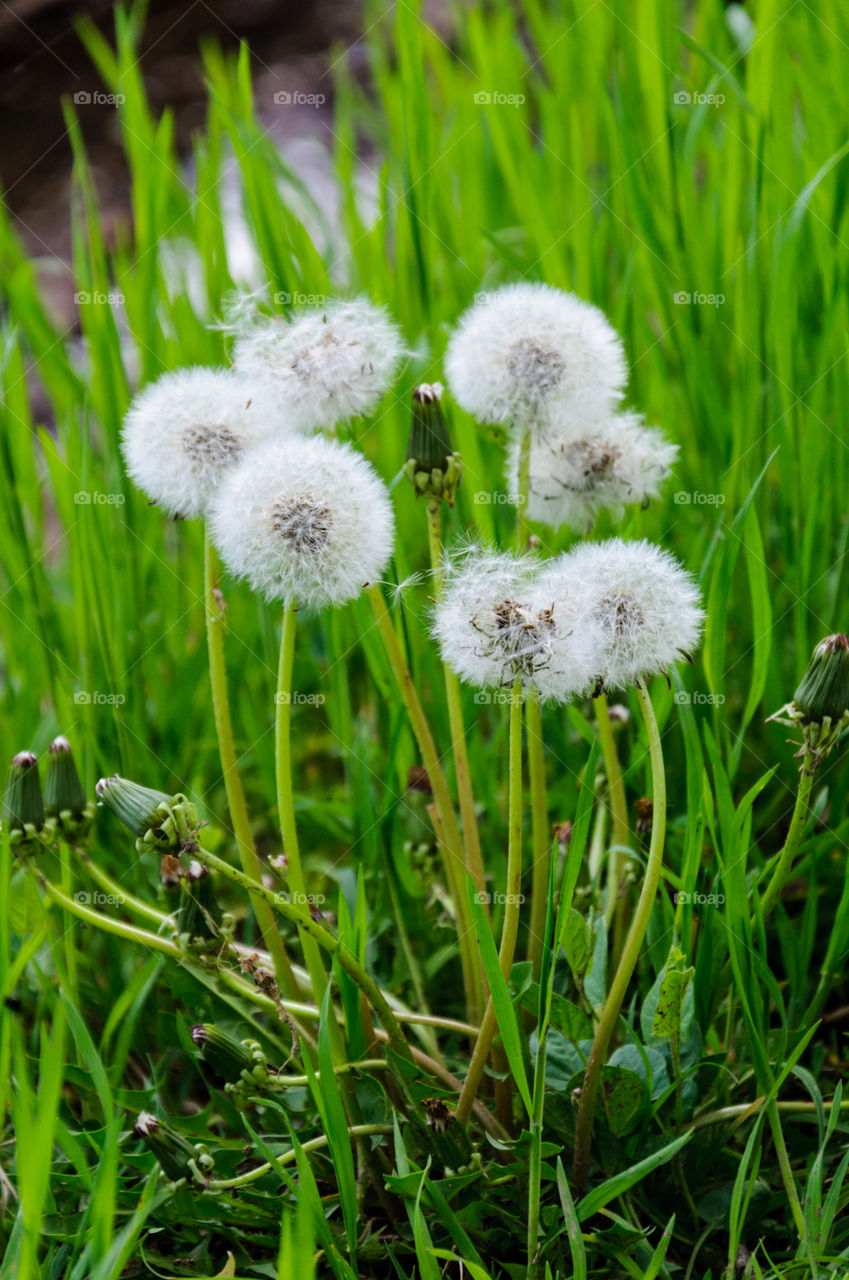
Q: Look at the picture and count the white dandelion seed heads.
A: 7